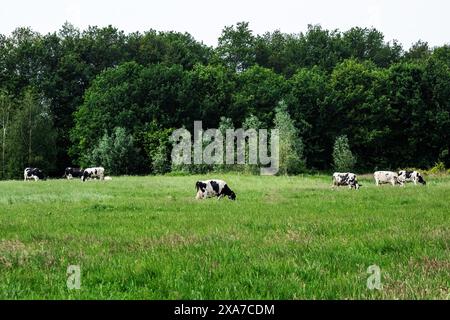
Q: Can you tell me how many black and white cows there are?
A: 7